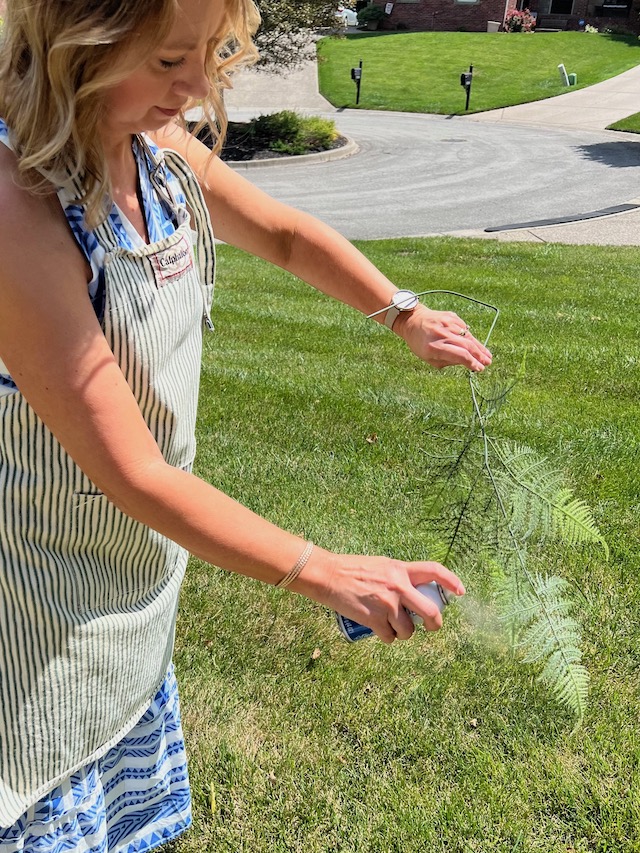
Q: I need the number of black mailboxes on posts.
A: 2